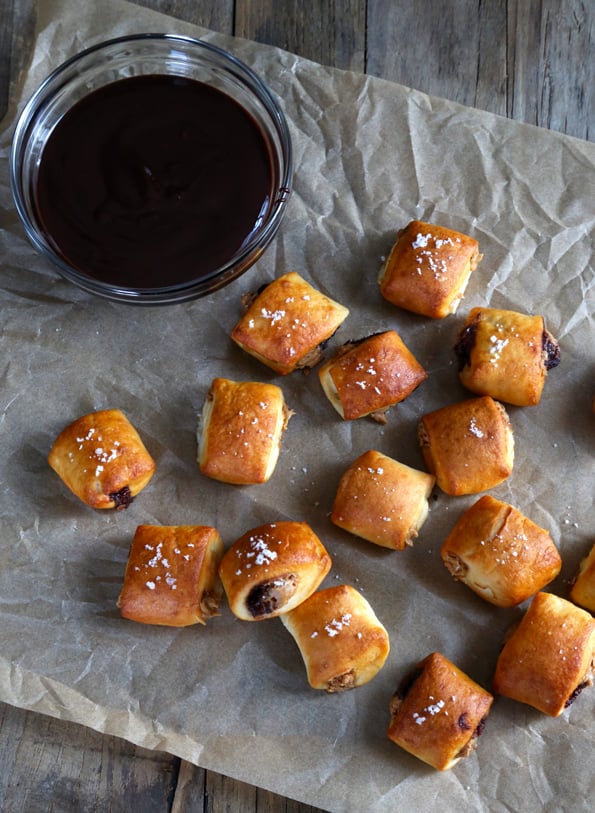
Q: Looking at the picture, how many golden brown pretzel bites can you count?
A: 15